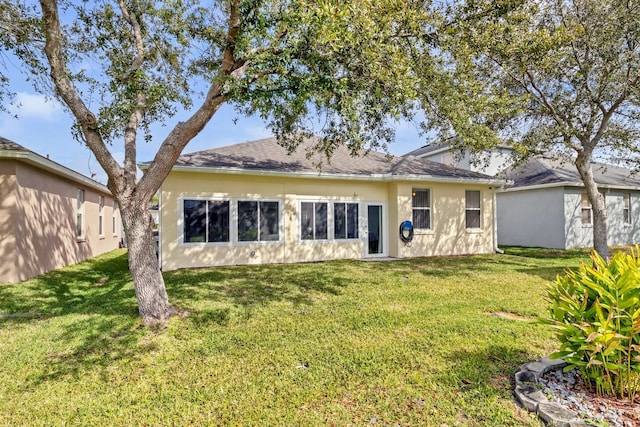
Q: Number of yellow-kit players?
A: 0